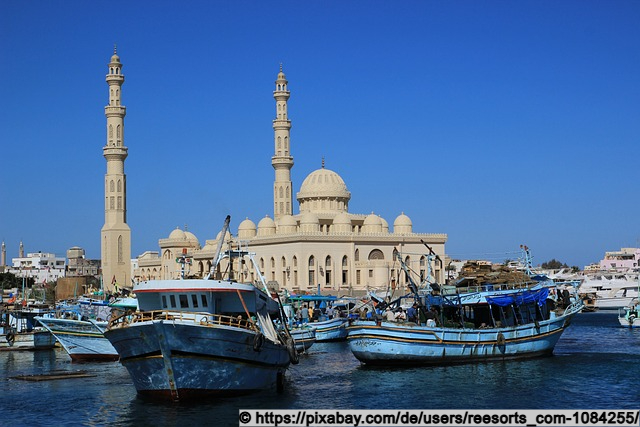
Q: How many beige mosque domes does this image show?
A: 12